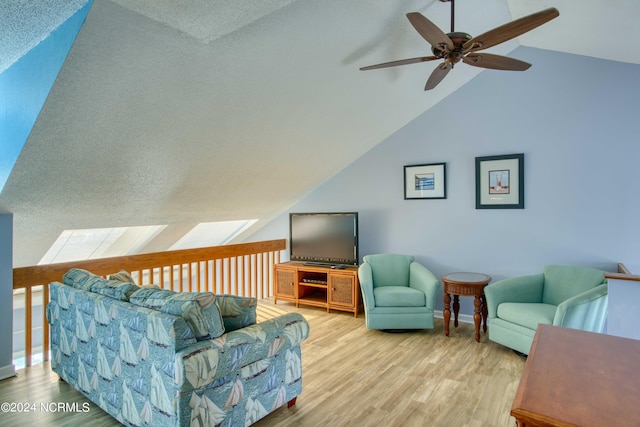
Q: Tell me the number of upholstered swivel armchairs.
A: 2